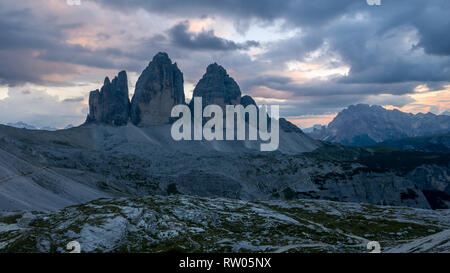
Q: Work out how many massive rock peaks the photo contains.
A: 3